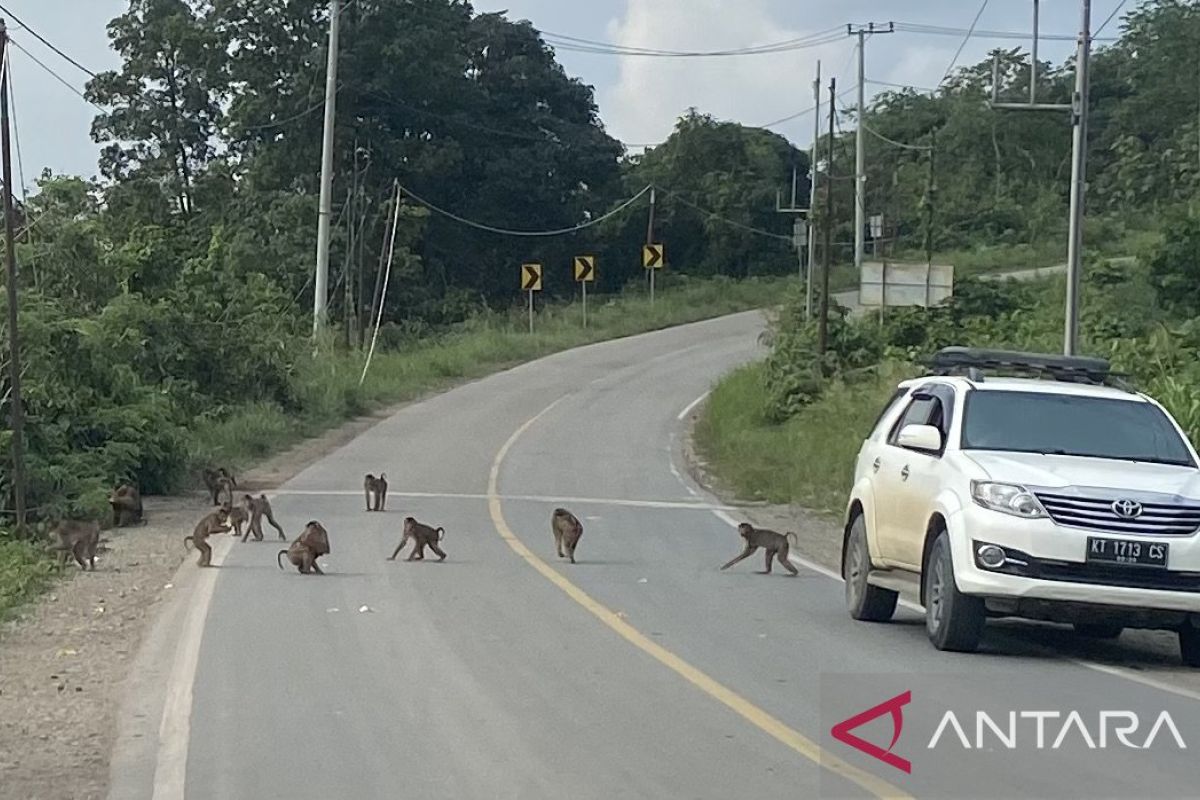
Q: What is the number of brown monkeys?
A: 11